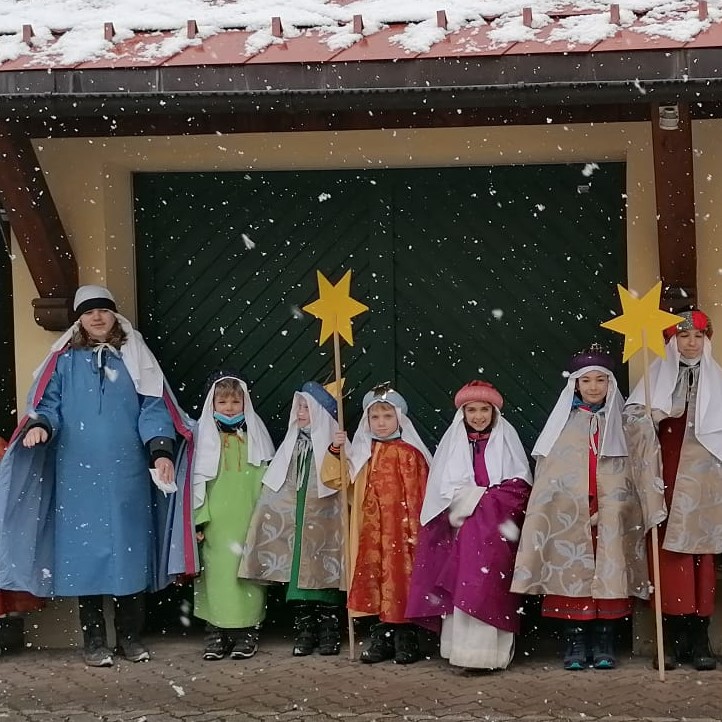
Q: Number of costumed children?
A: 7